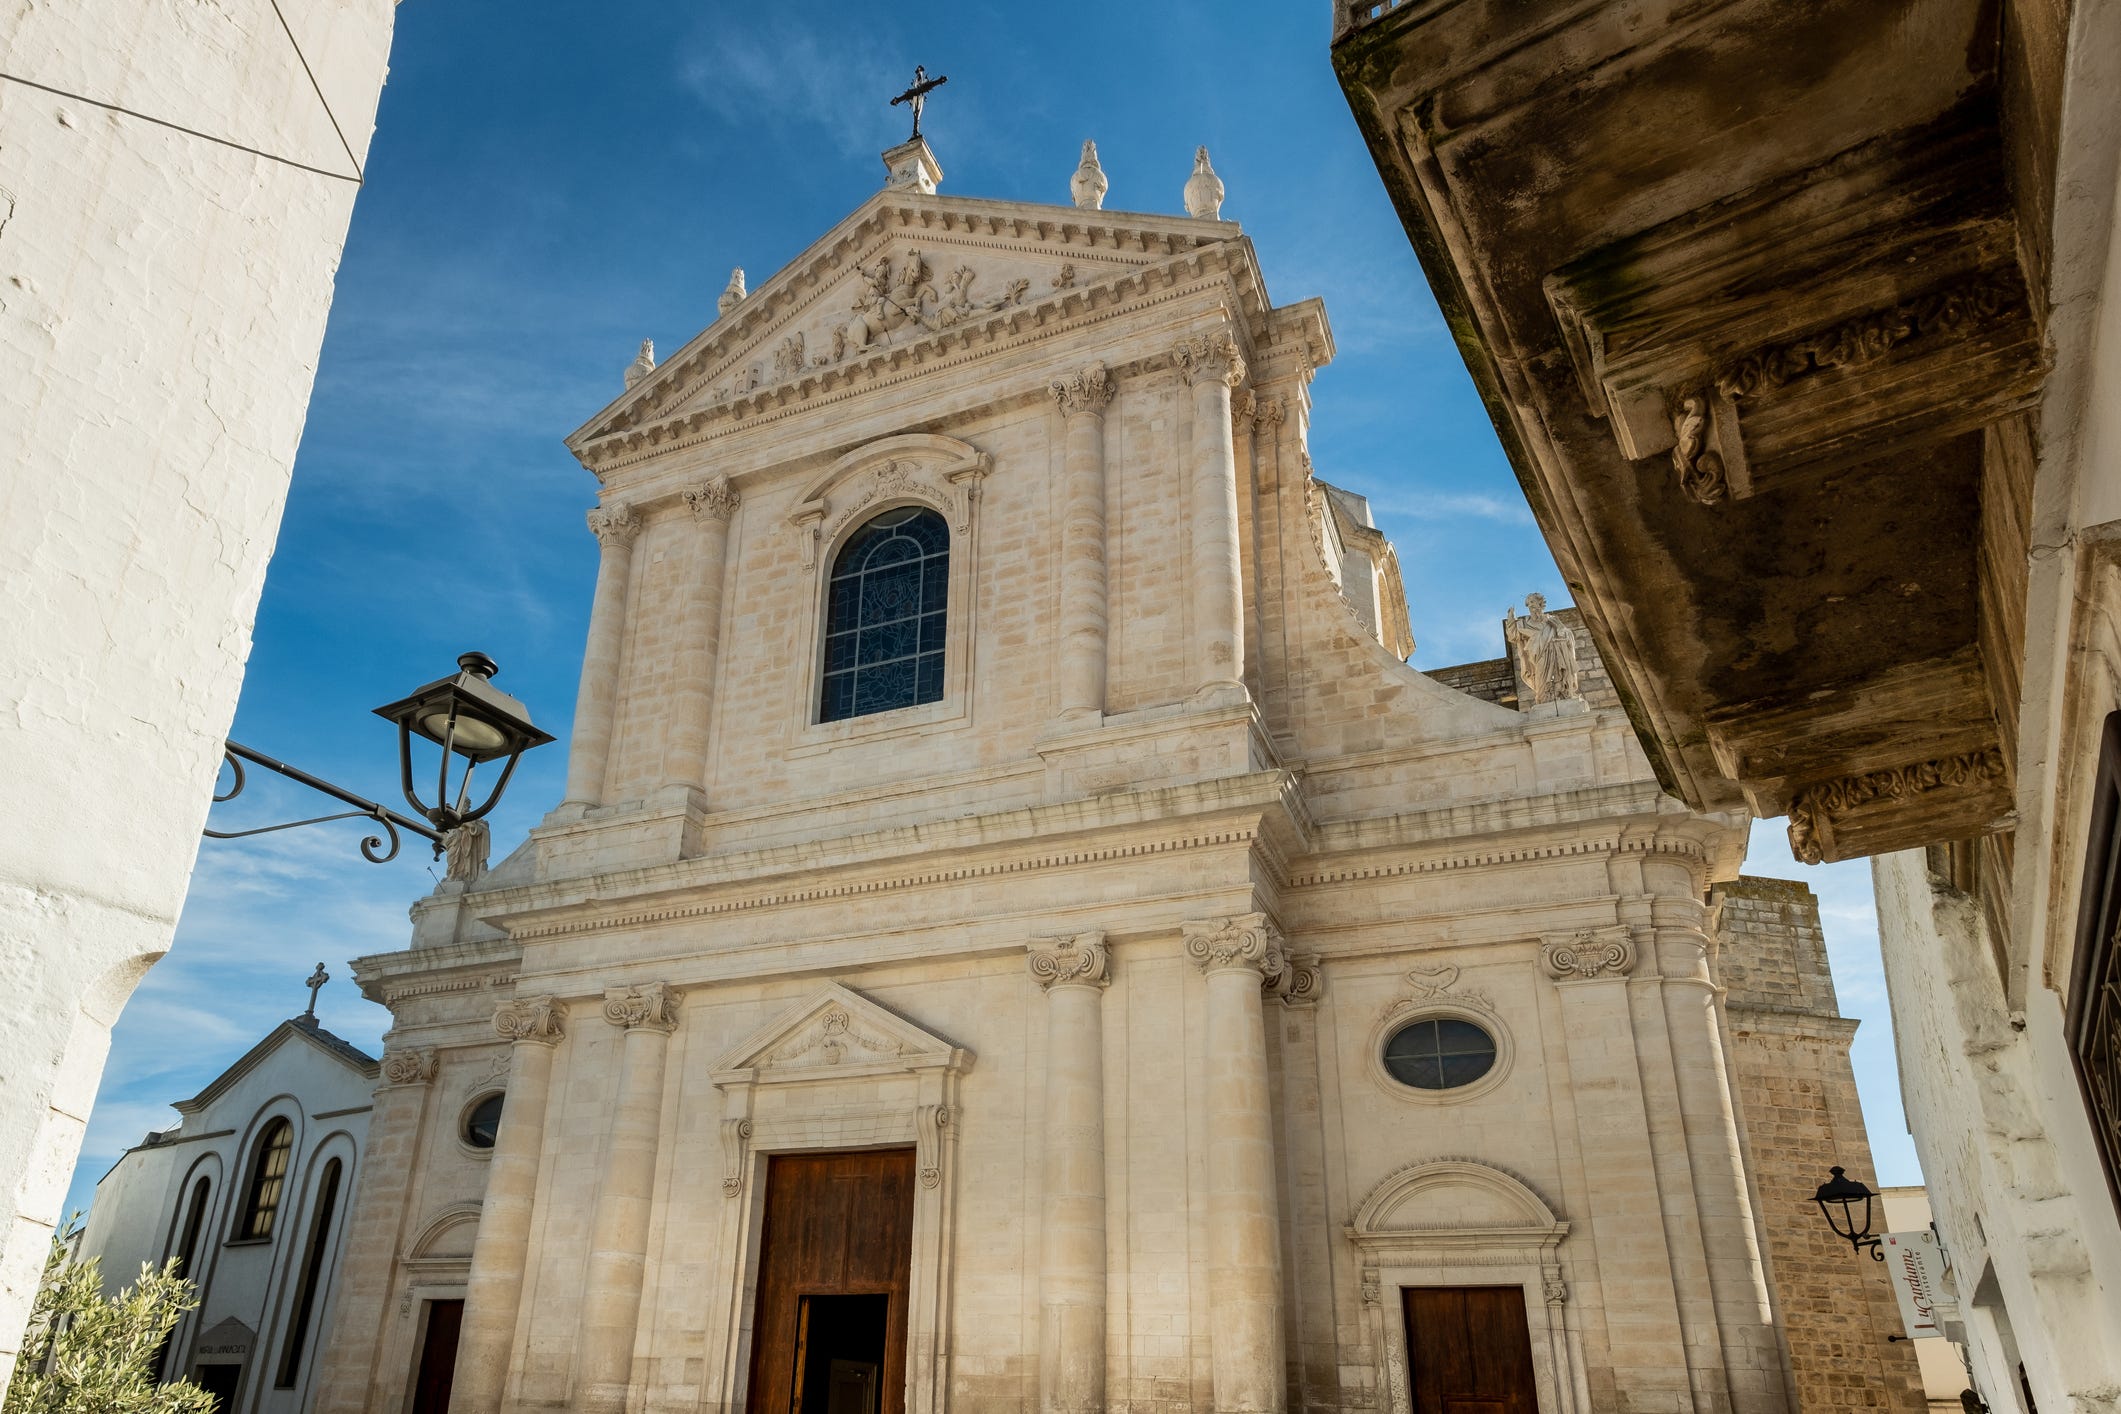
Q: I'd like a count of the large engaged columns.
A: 8